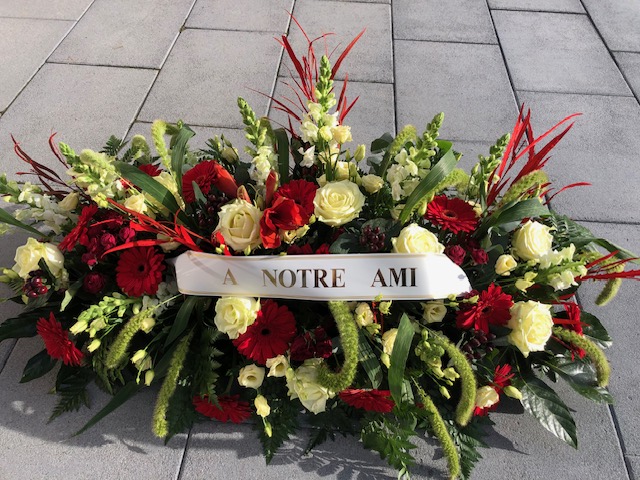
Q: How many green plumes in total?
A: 13